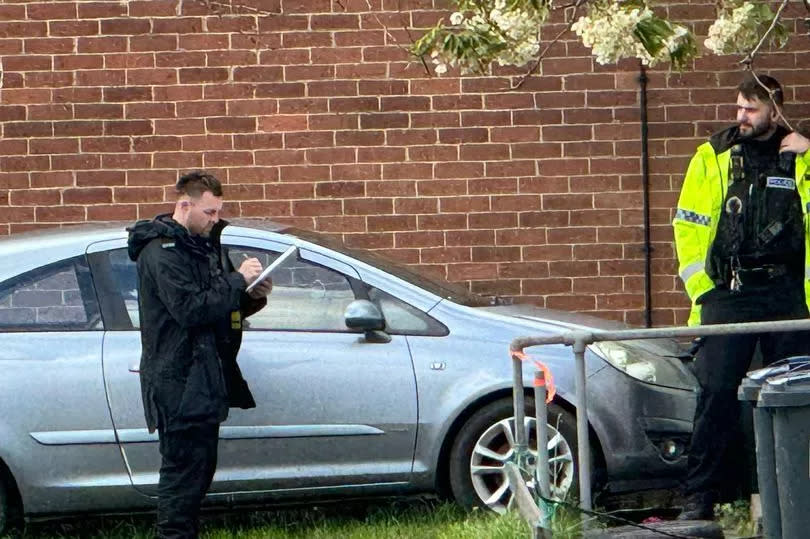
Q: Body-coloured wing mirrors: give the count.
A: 1